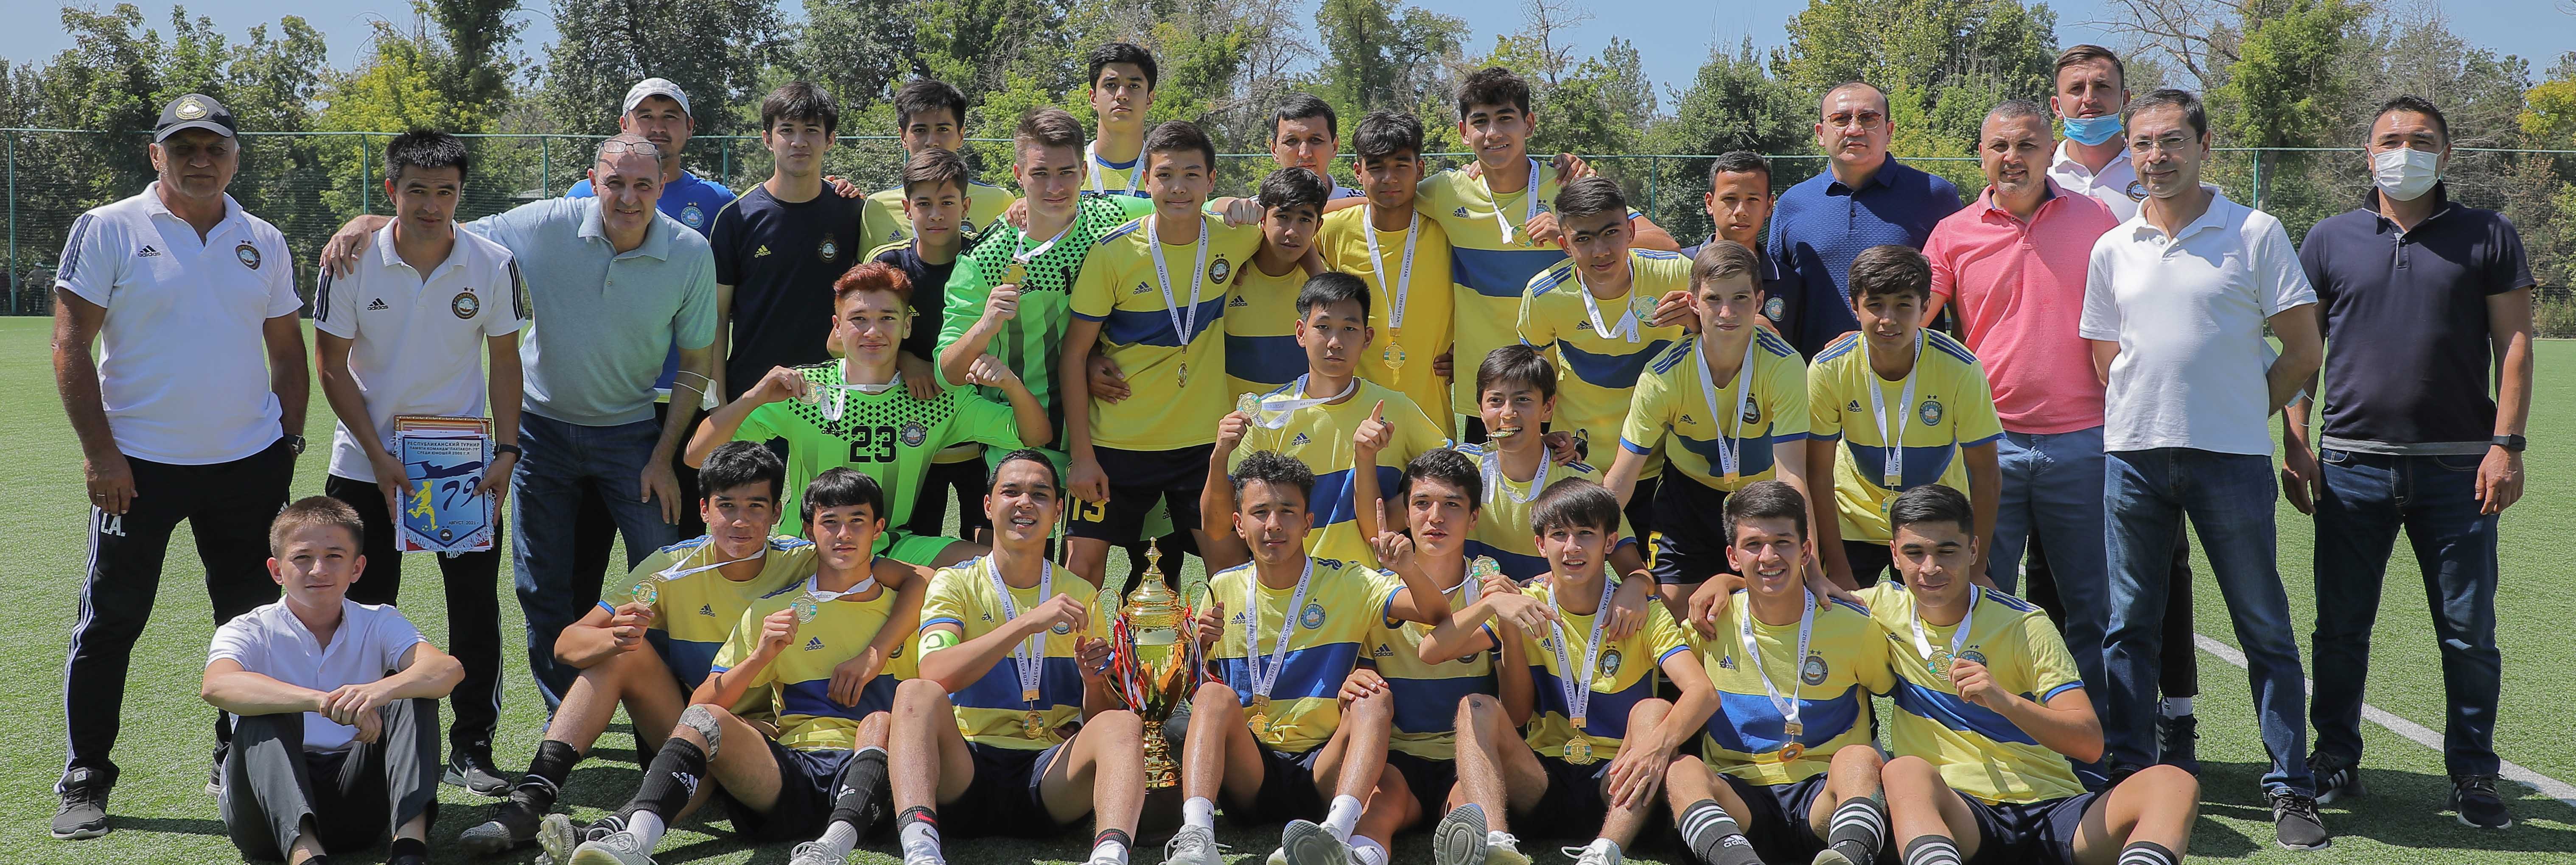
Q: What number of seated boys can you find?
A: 9